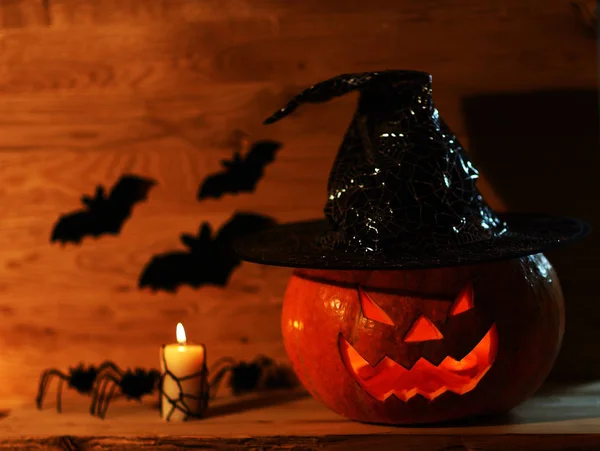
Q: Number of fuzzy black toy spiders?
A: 4